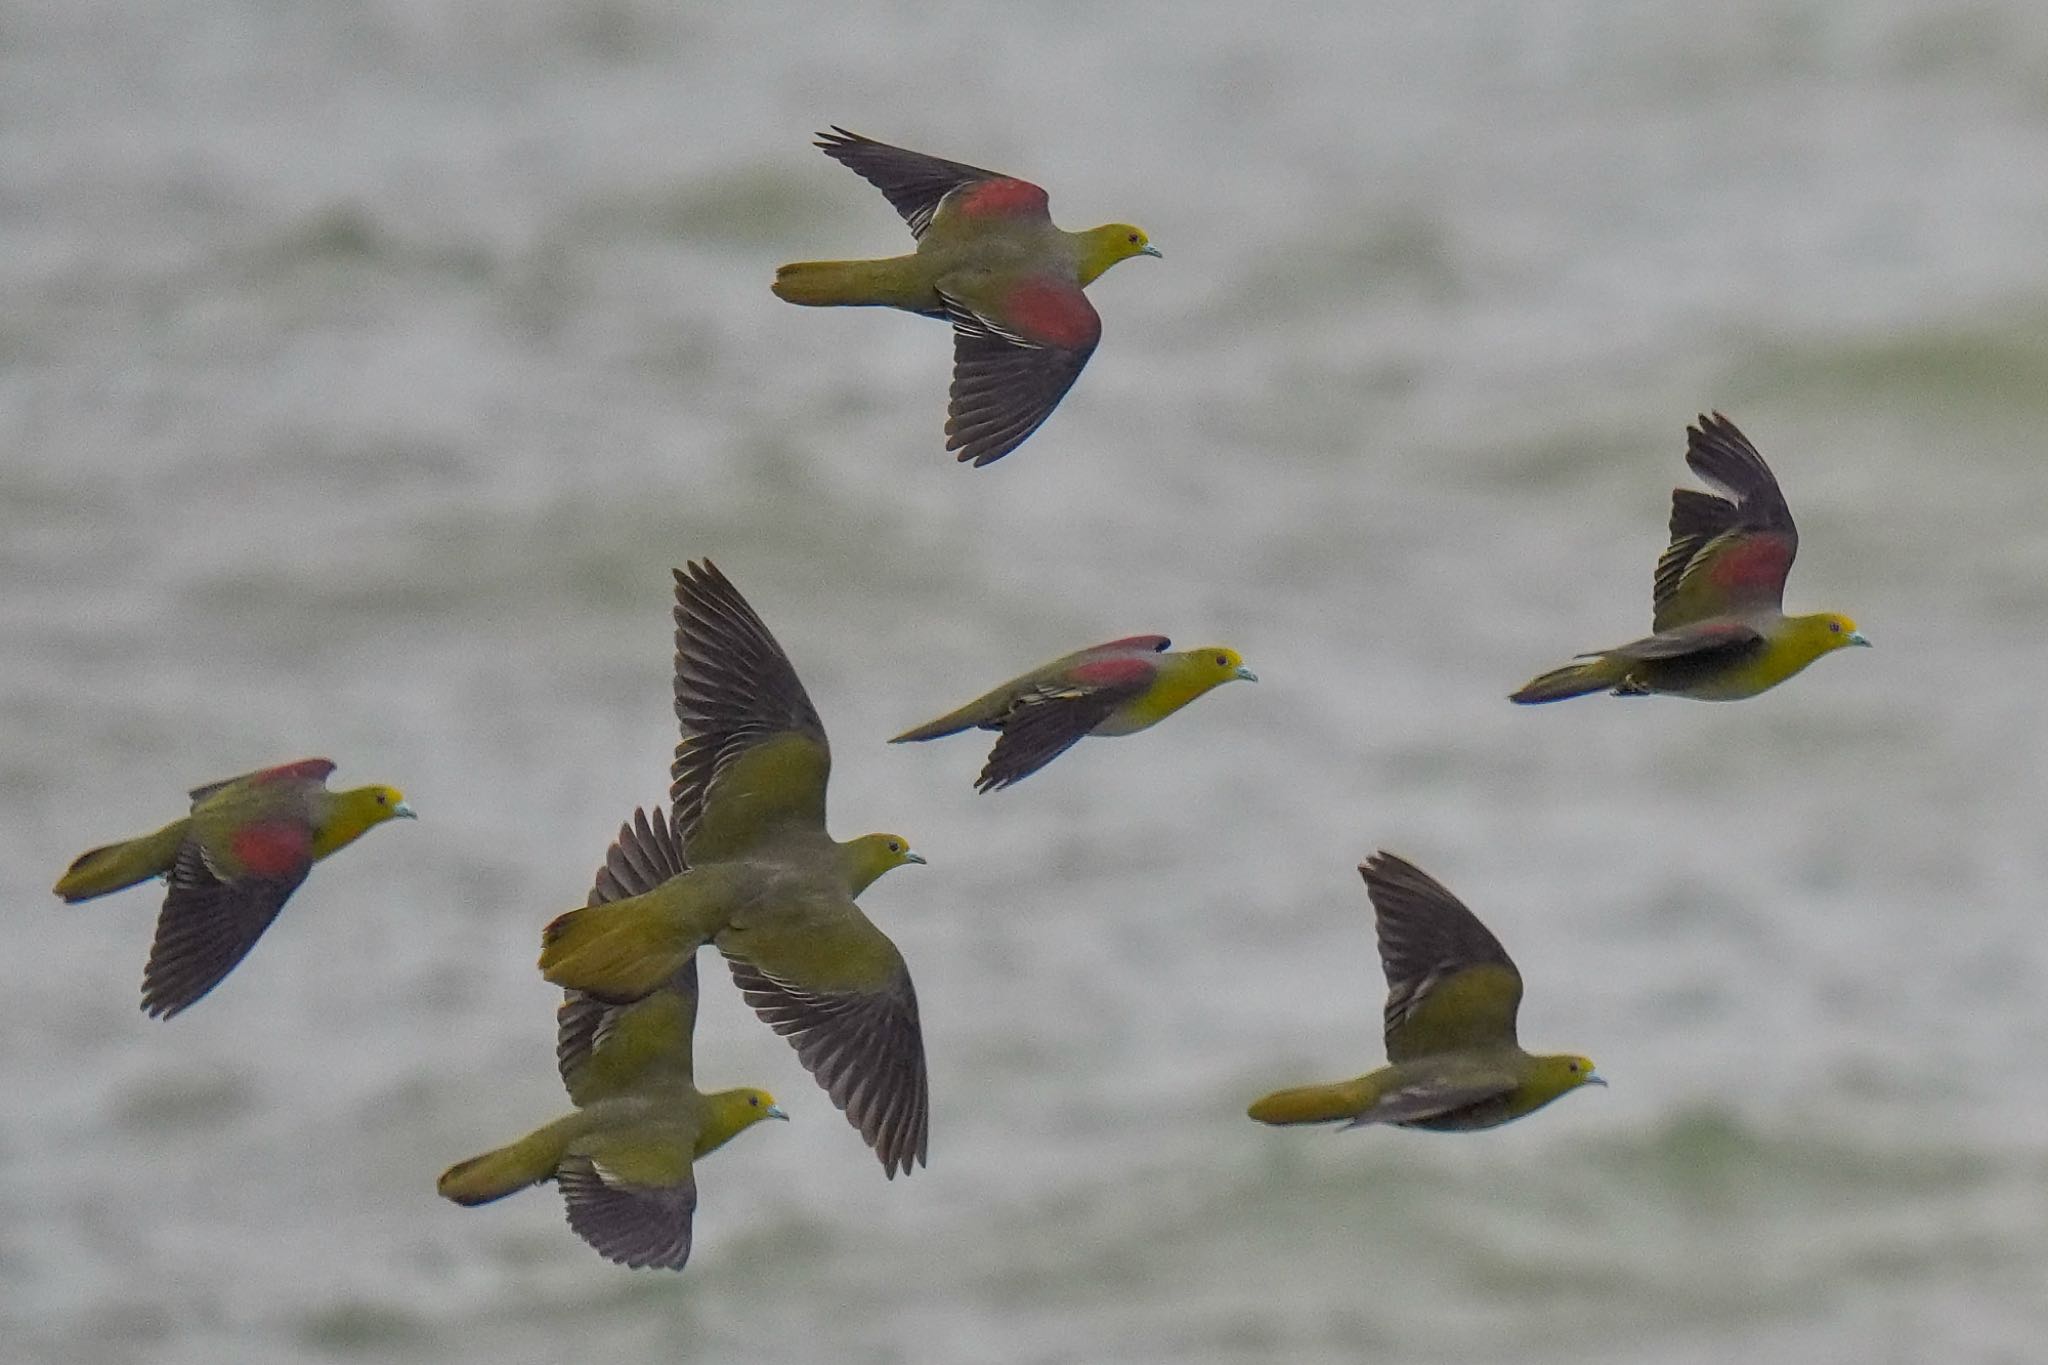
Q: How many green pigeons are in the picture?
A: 7